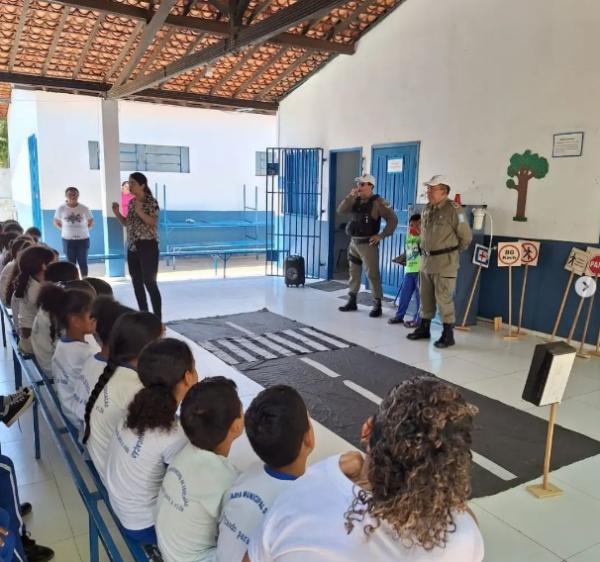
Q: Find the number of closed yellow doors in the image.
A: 0